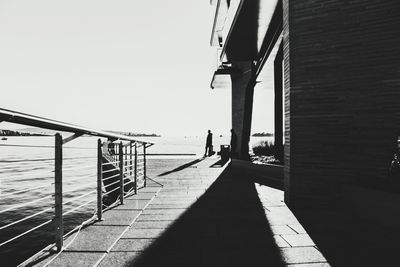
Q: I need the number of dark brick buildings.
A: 1